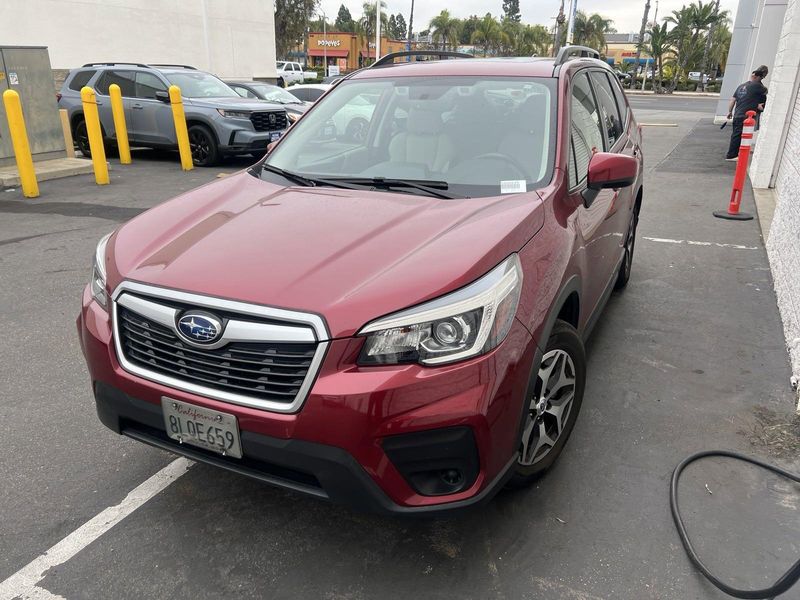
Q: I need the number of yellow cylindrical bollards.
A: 4